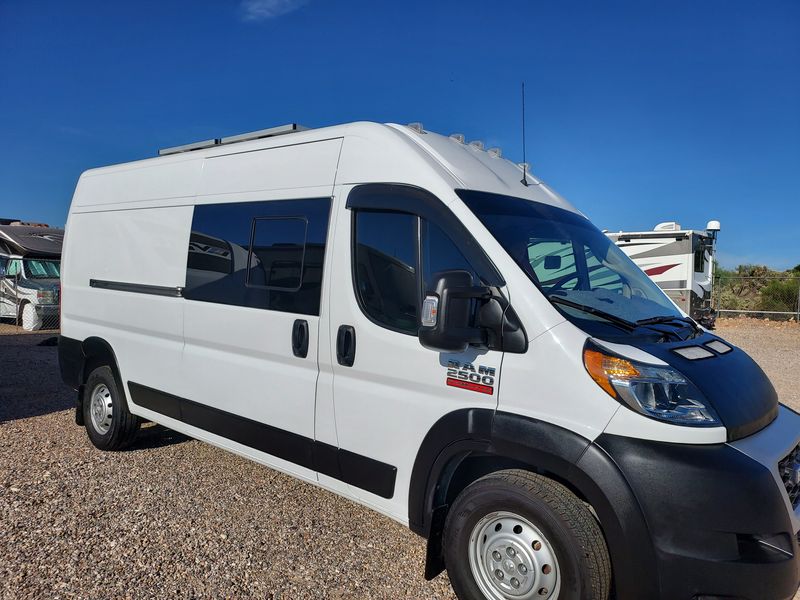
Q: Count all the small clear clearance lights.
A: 5